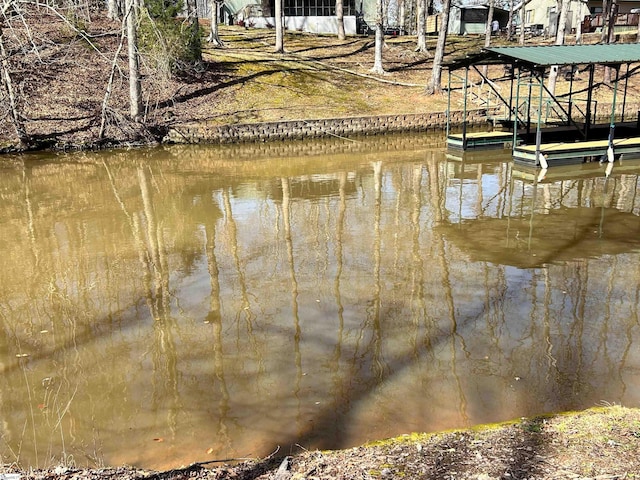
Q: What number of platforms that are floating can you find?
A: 2